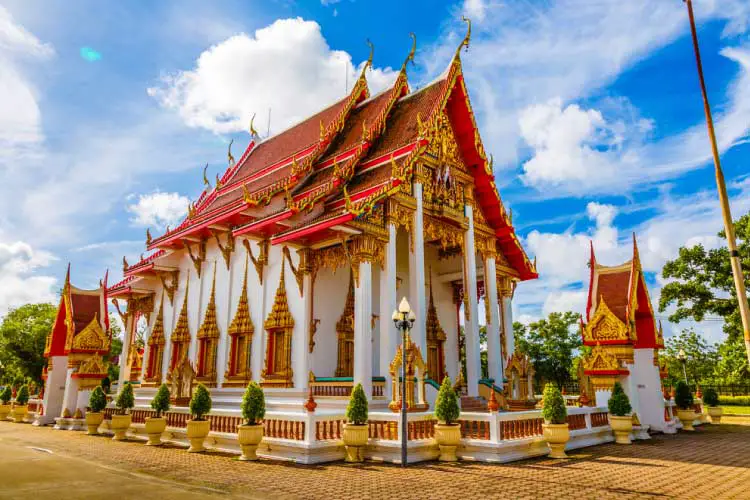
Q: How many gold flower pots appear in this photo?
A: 13